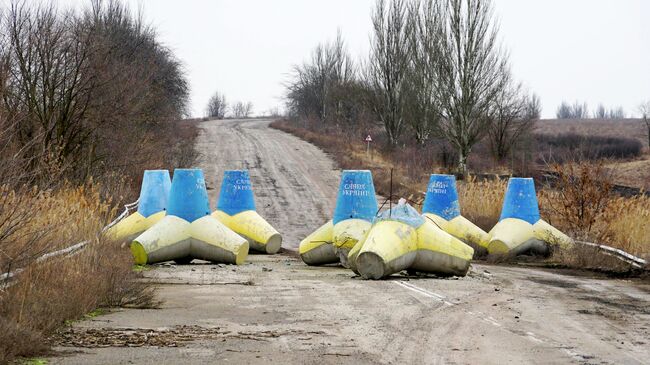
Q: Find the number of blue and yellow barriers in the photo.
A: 7